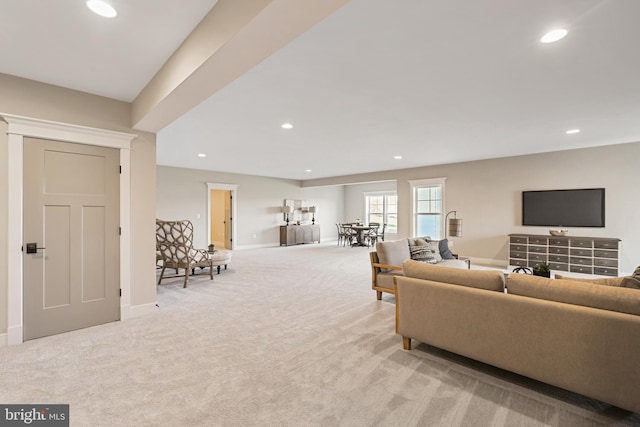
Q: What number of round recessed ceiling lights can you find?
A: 7